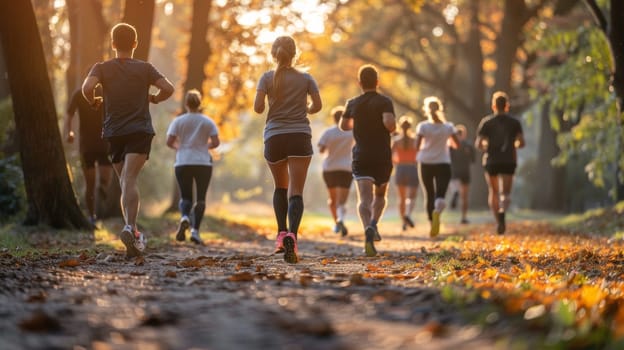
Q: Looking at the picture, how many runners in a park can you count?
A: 10